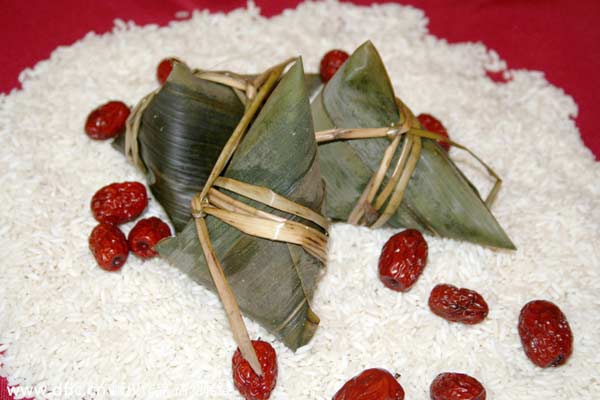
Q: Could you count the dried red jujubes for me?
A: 13